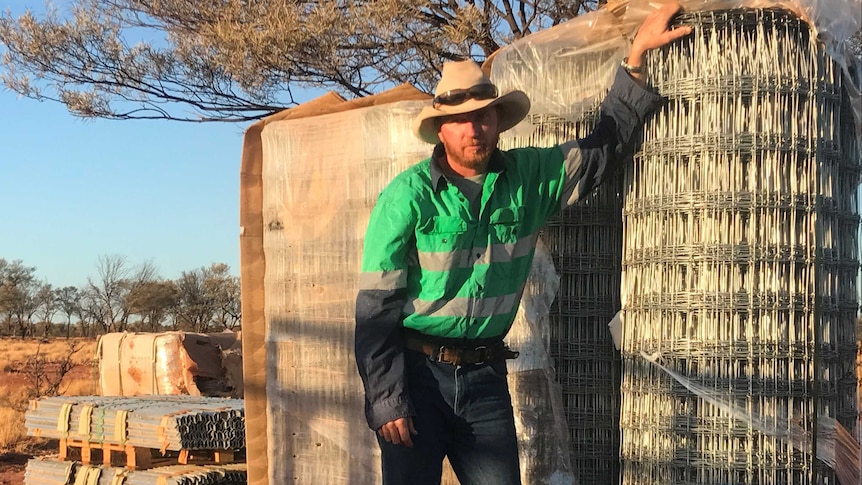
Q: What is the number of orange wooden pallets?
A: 1